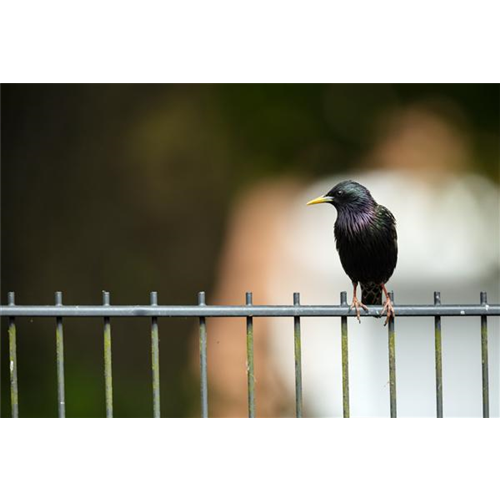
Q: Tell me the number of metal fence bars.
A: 11